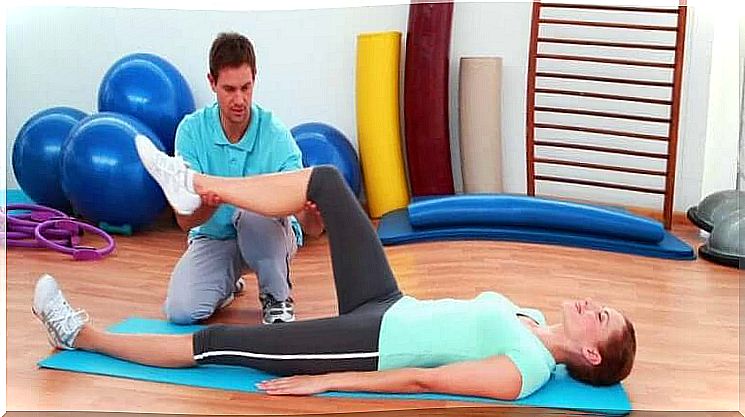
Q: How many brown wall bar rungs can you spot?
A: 11